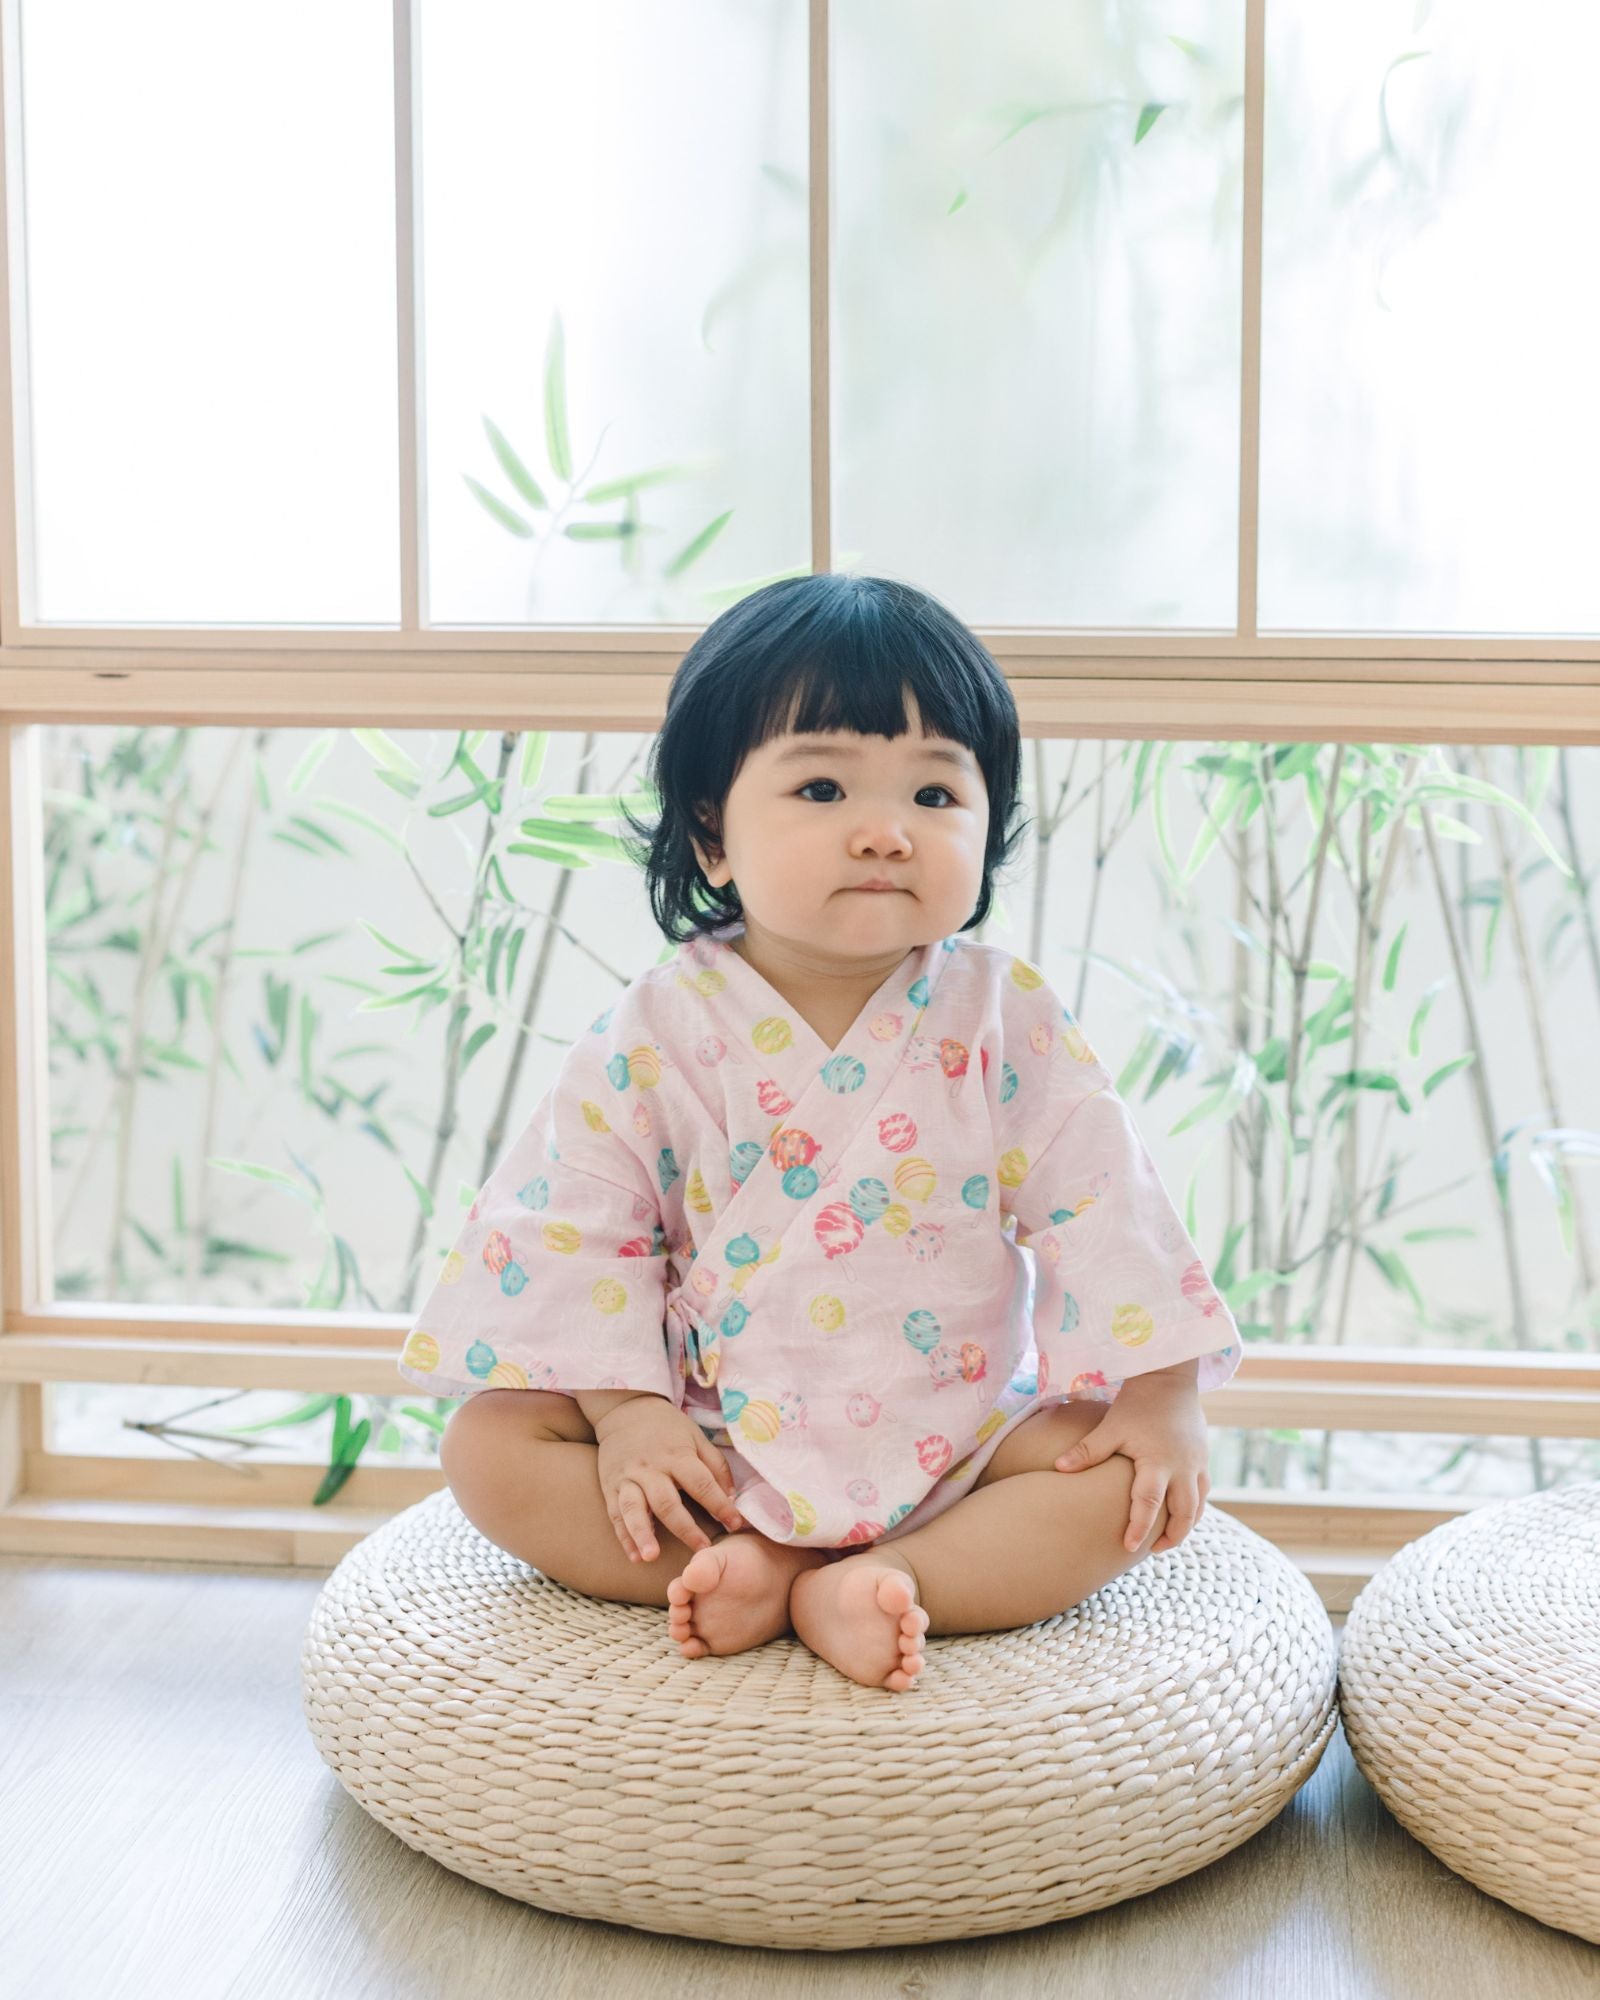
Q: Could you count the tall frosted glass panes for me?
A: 4